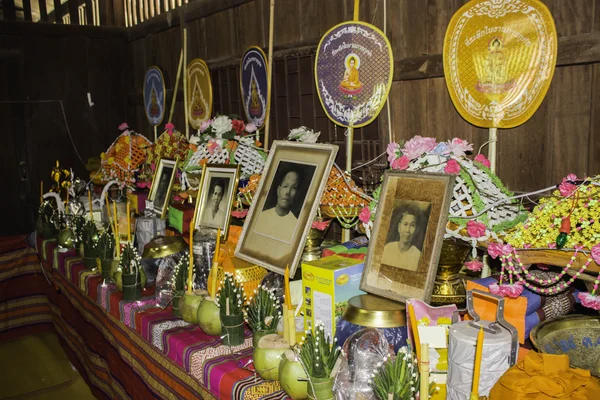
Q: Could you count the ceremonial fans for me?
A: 5